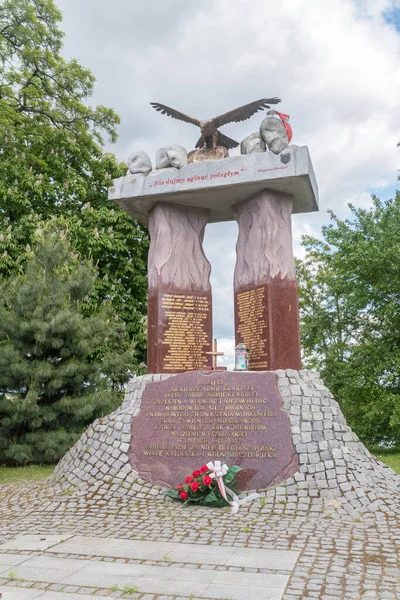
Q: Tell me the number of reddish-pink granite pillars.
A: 2